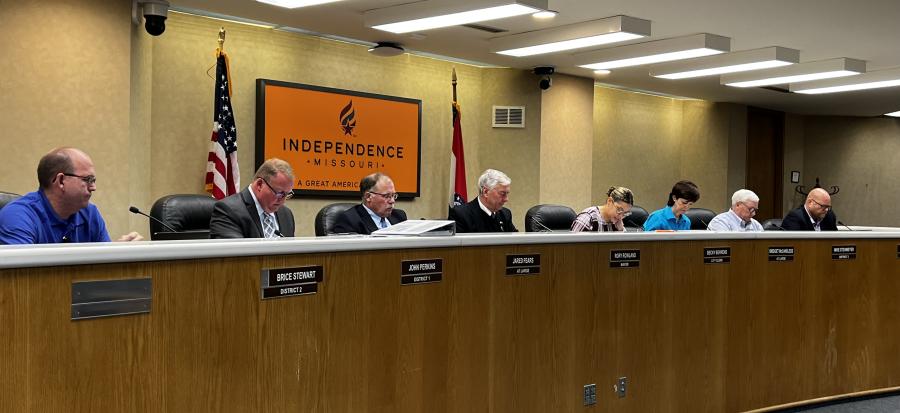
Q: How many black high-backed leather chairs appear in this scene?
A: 7